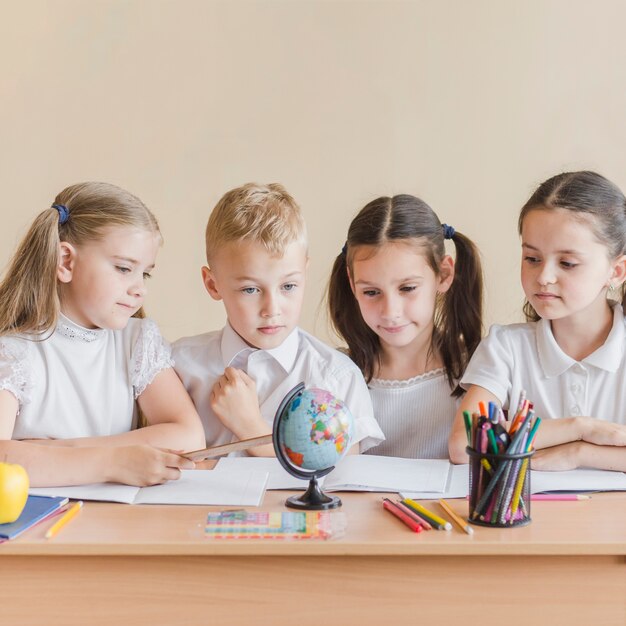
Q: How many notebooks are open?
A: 3